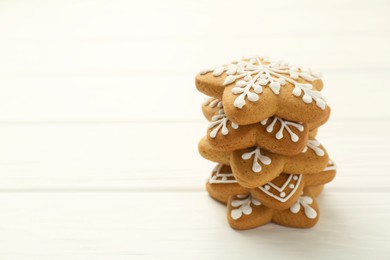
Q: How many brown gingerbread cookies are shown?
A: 5